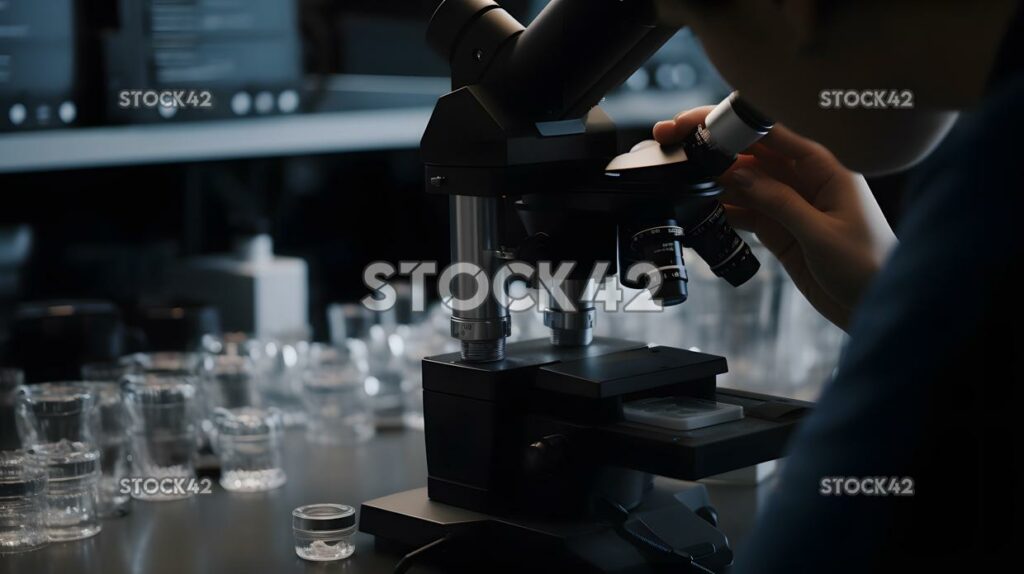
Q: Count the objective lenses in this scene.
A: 2